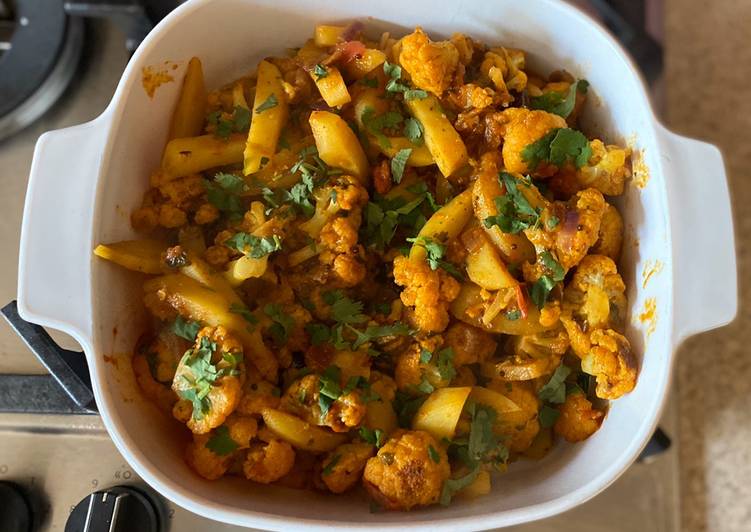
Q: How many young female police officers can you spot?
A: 0